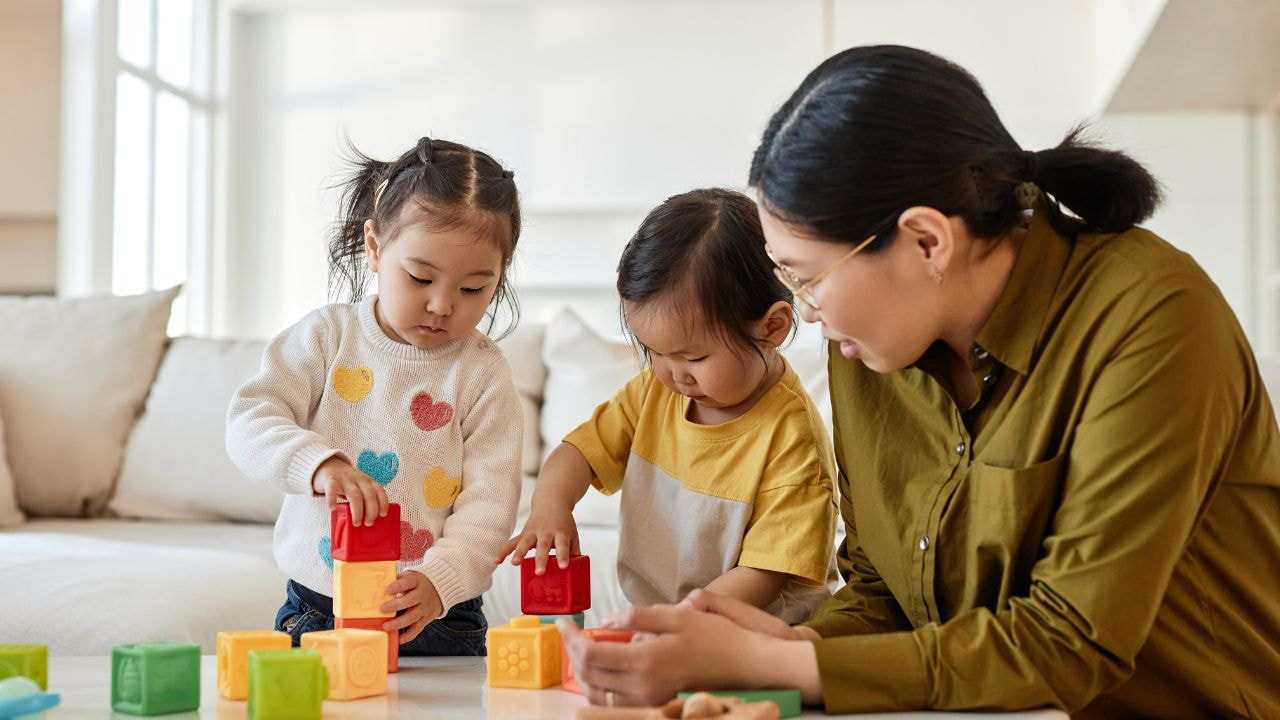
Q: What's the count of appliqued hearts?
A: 6